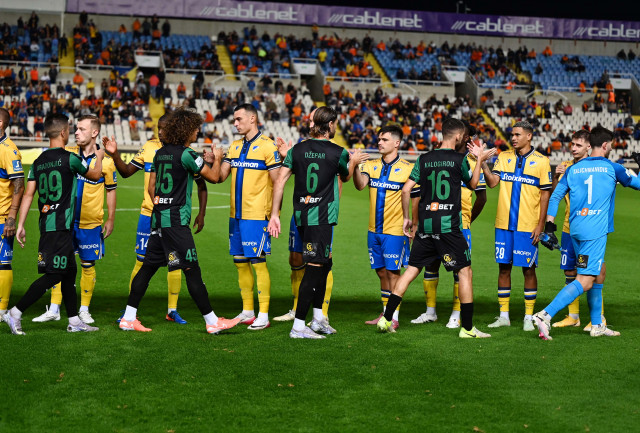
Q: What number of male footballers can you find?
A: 14